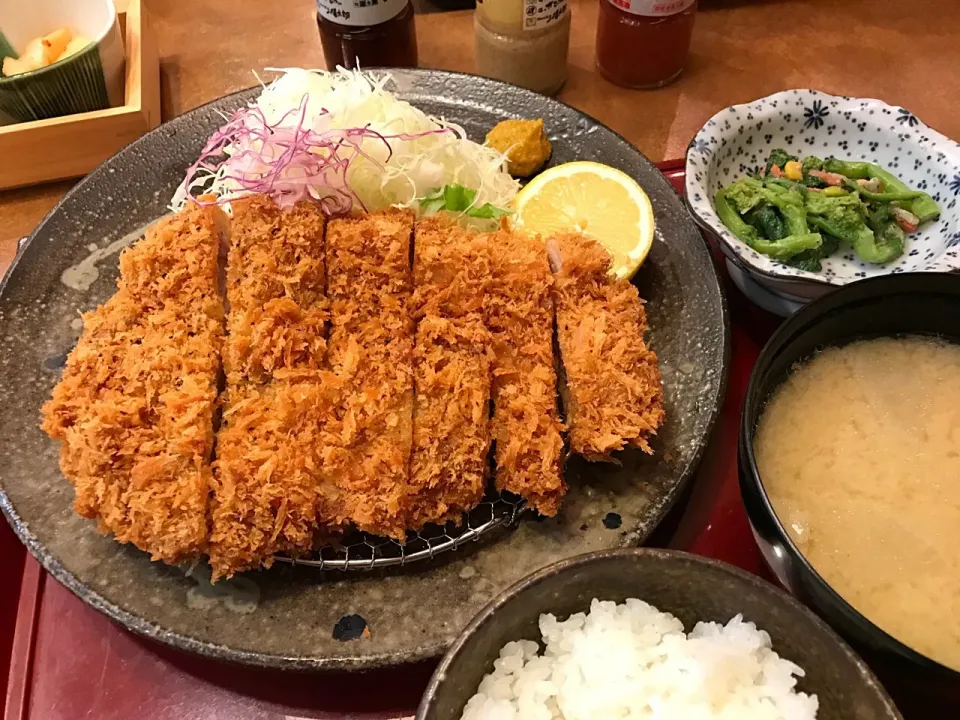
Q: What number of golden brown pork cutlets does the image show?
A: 6